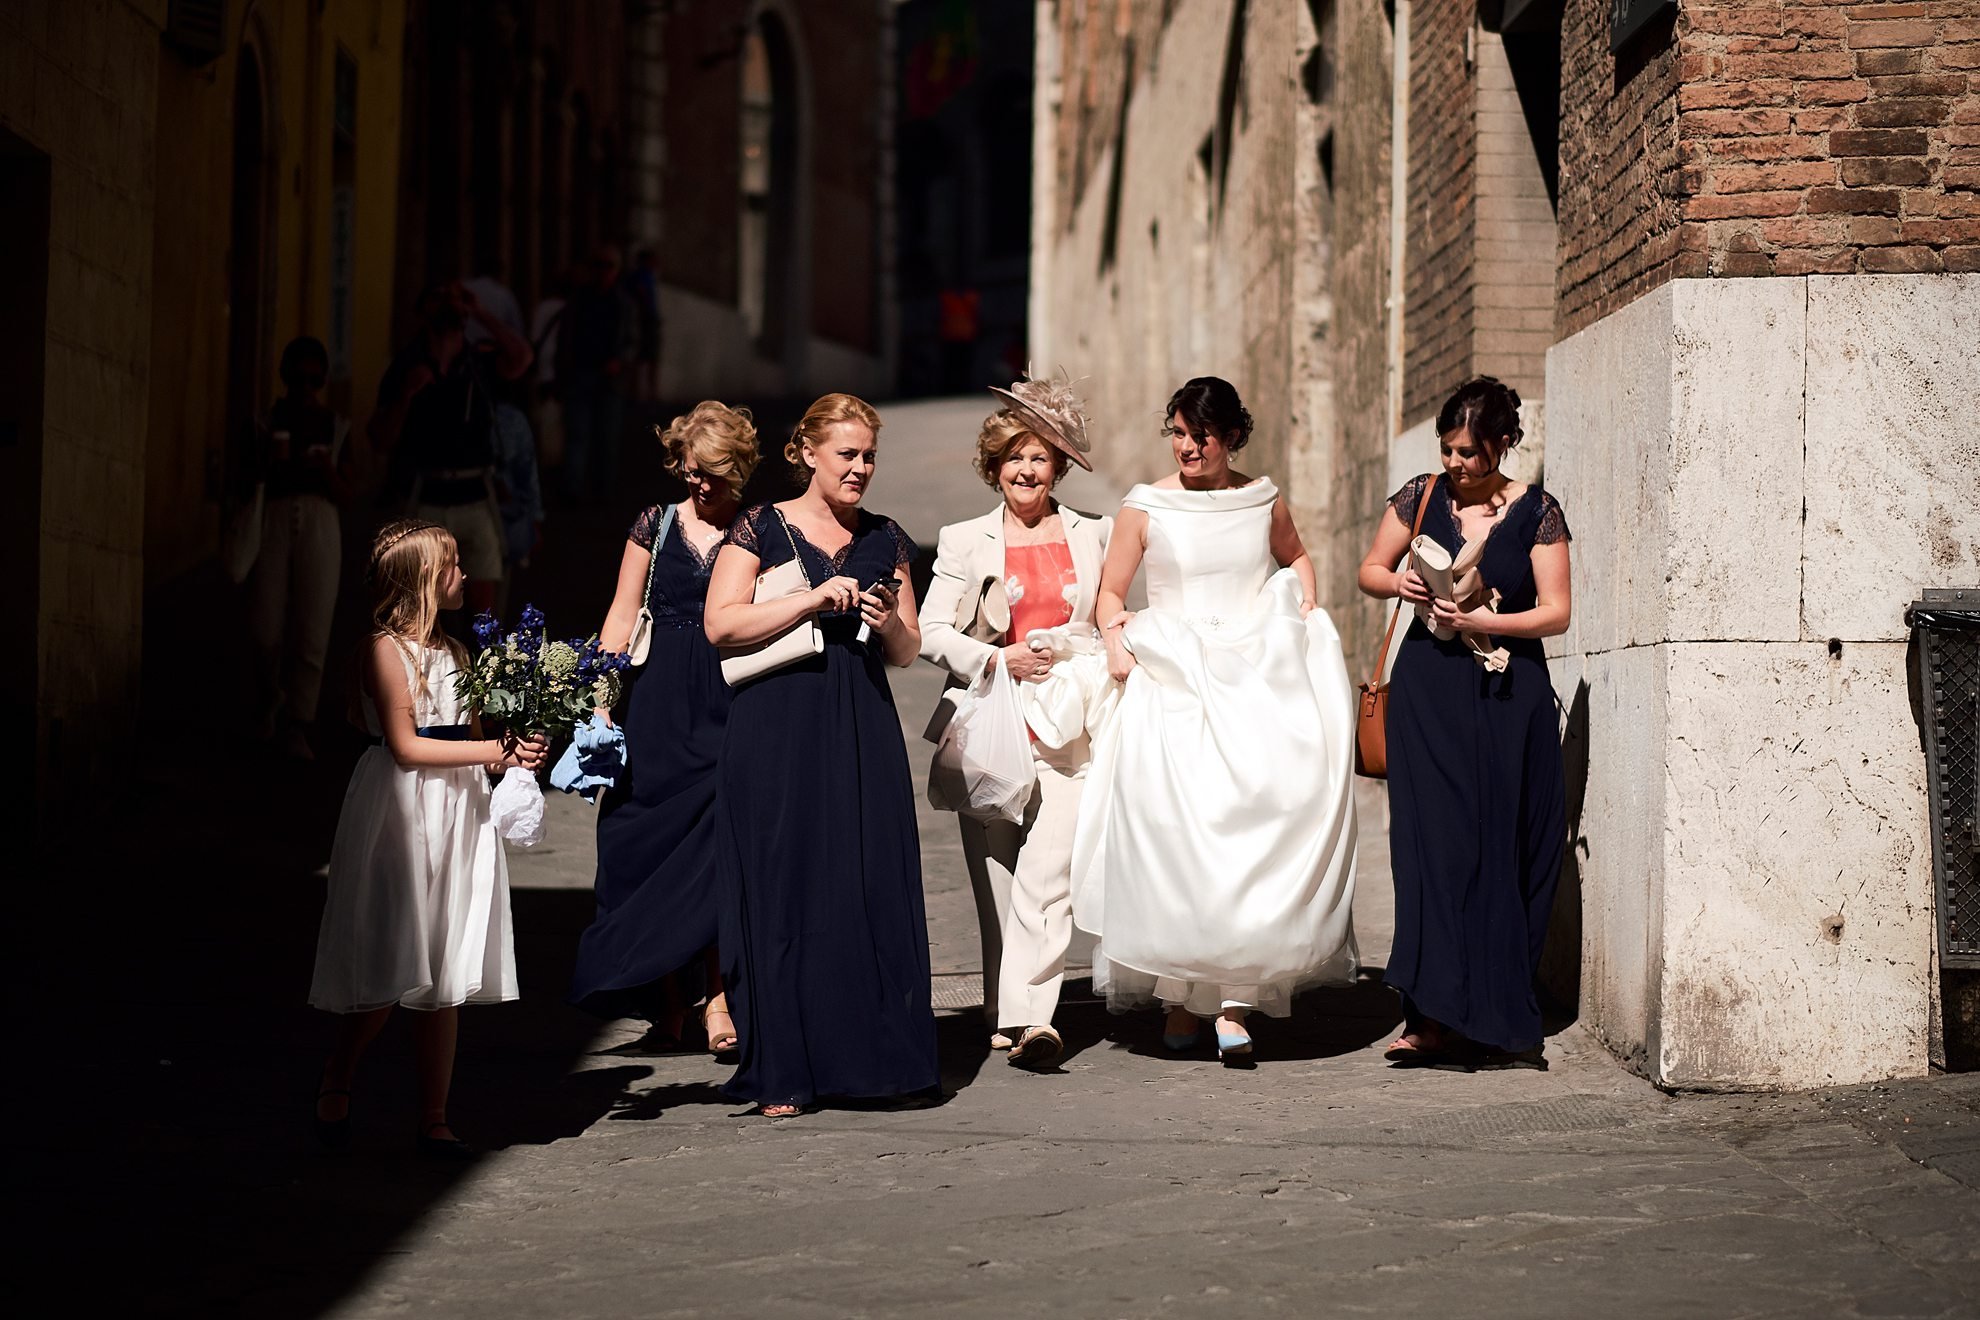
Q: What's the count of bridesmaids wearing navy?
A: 3